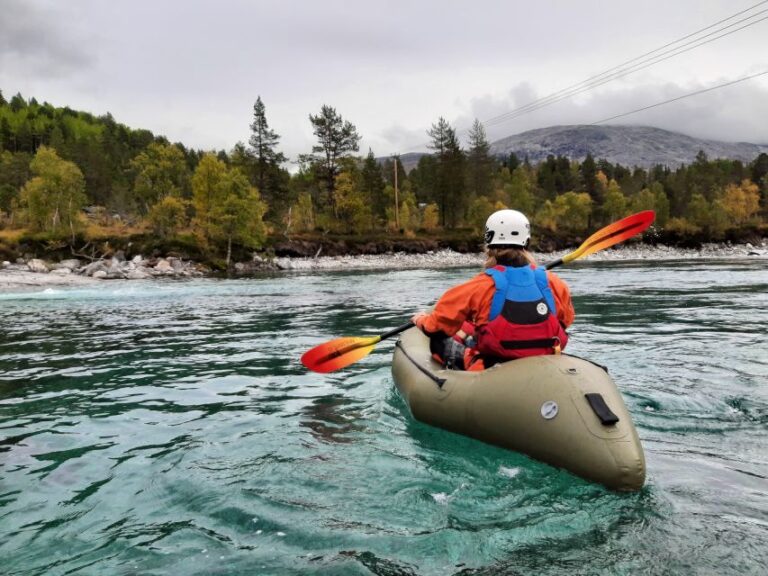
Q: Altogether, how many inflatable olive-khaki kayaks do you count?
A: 1